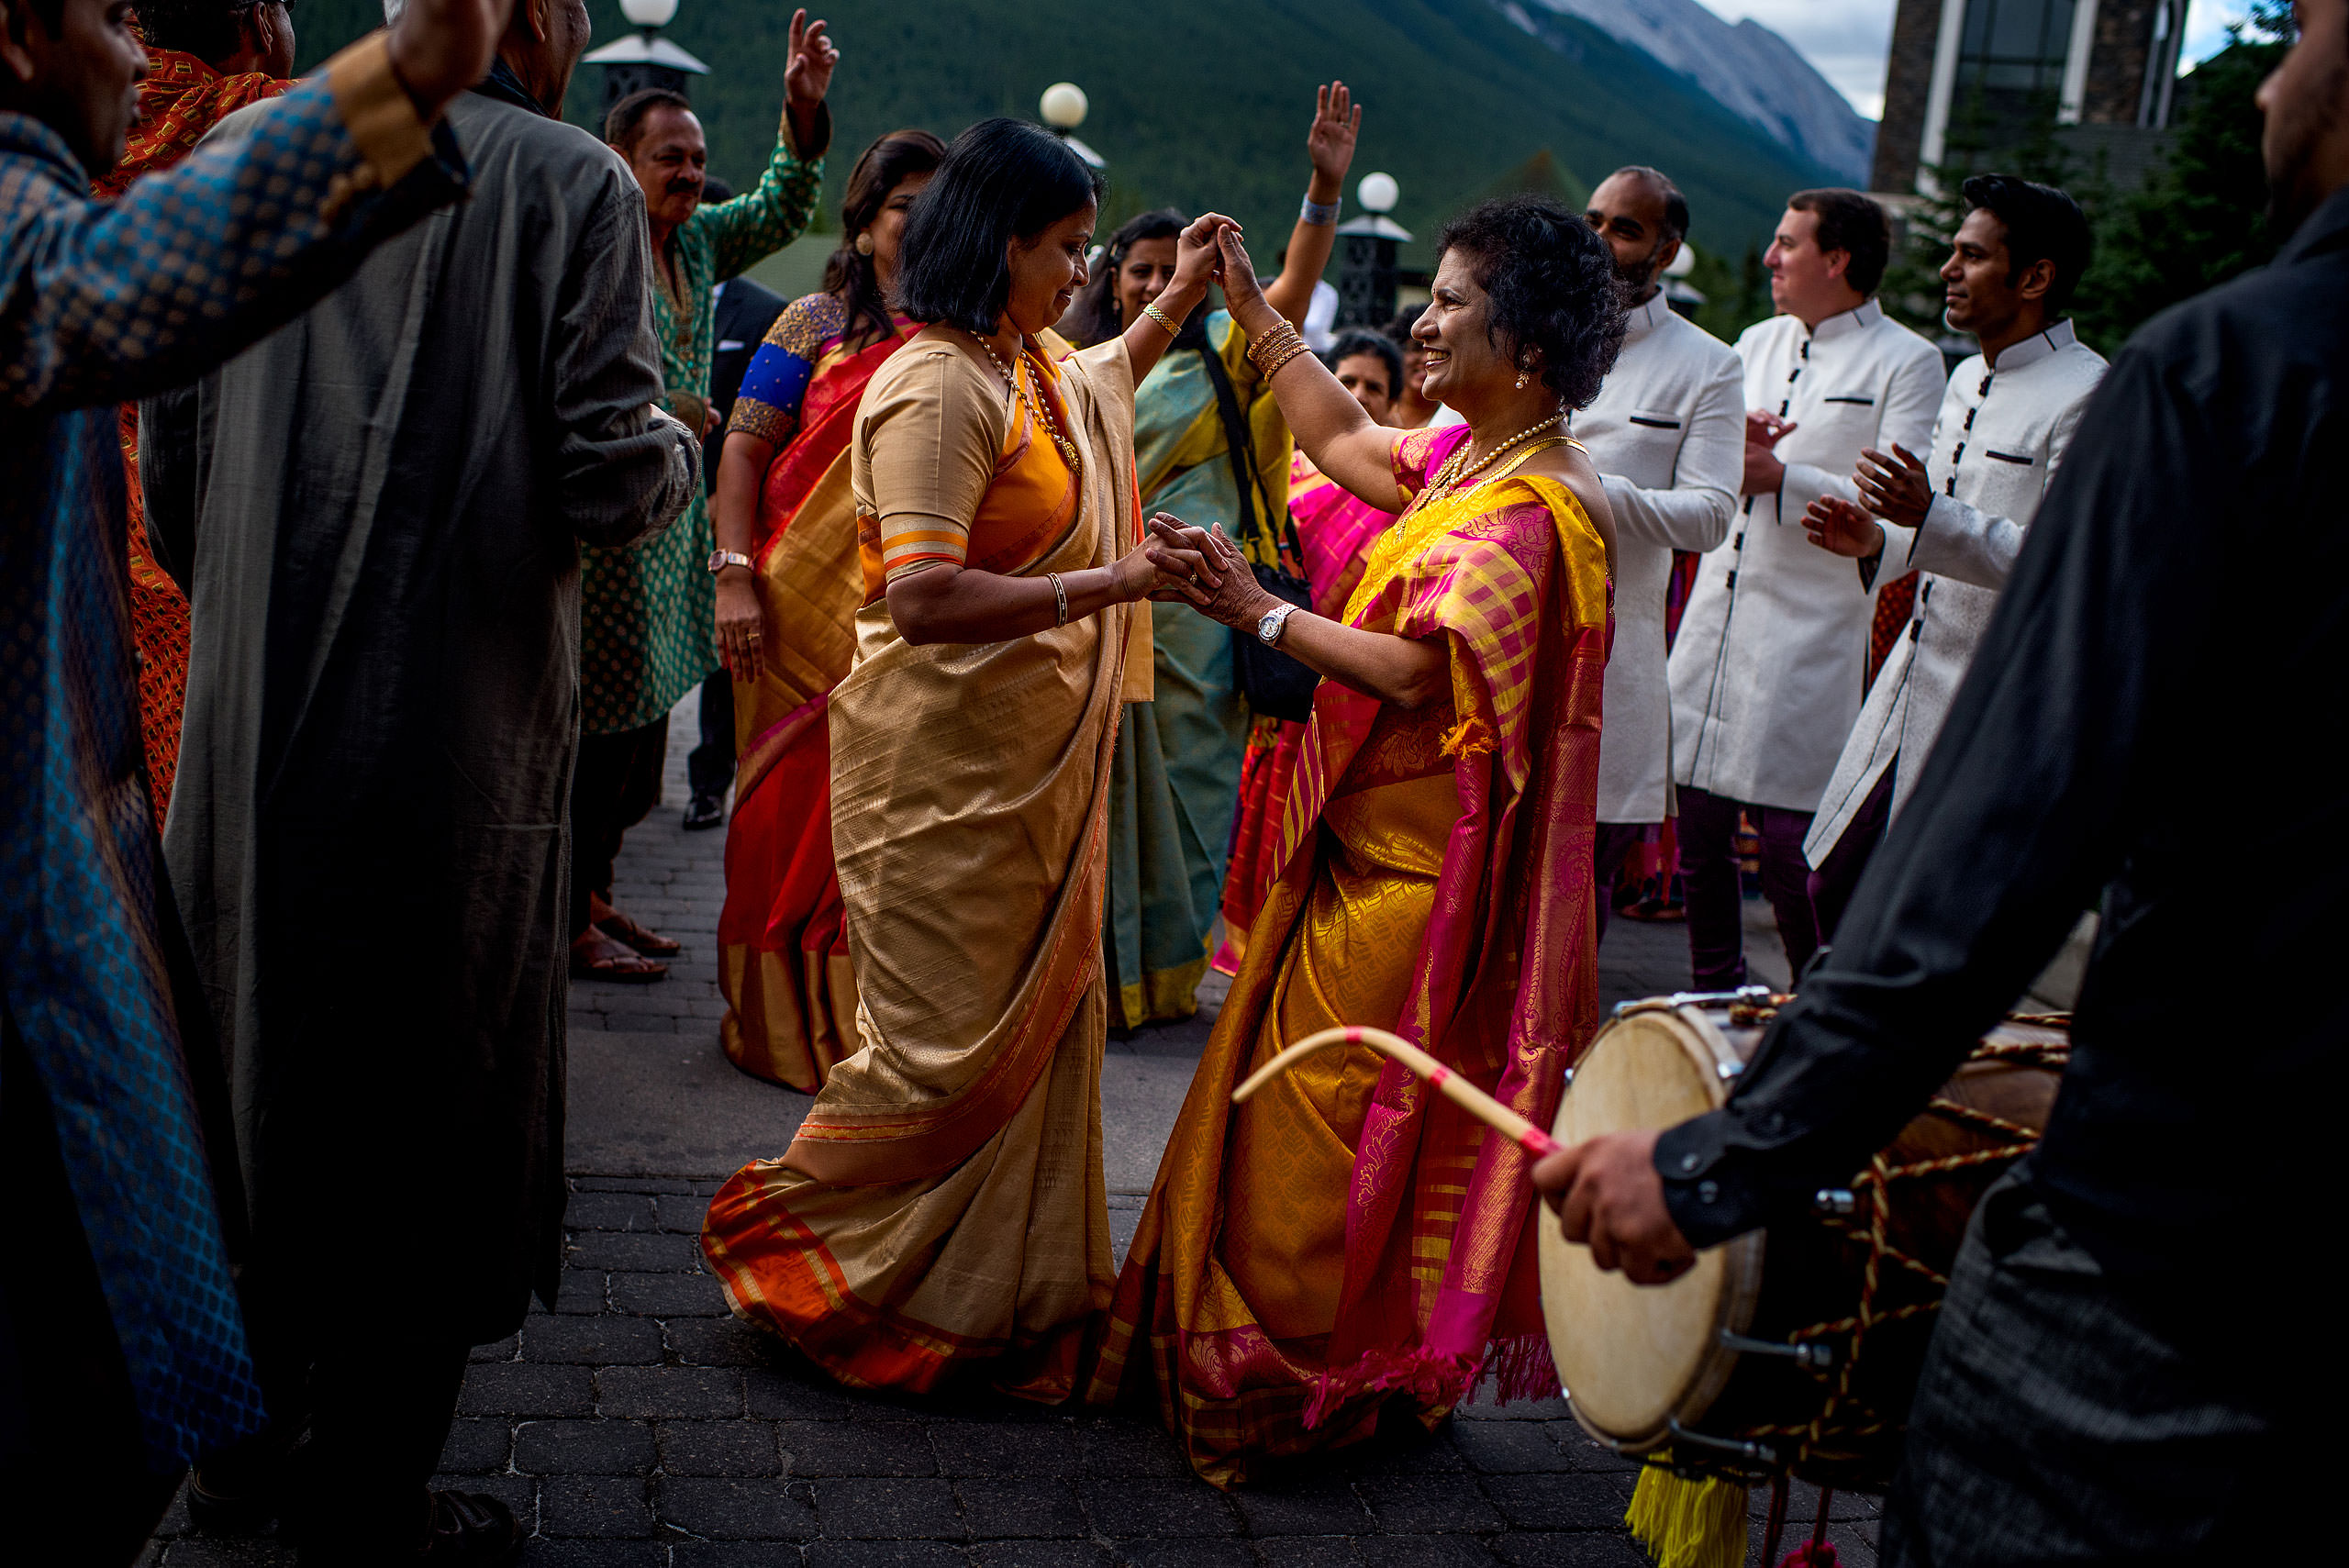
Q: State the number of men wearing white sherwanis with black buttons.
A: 3